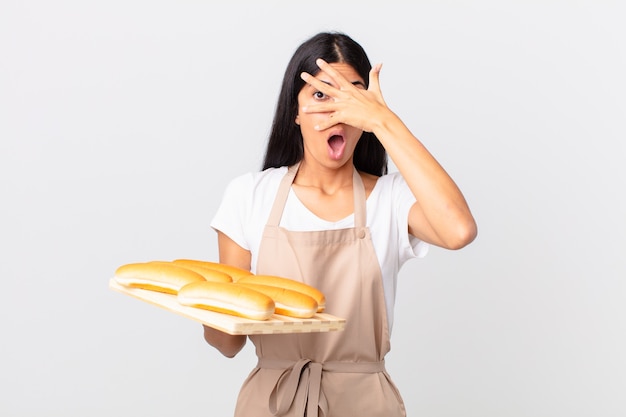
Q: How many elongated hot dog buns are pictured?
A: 6